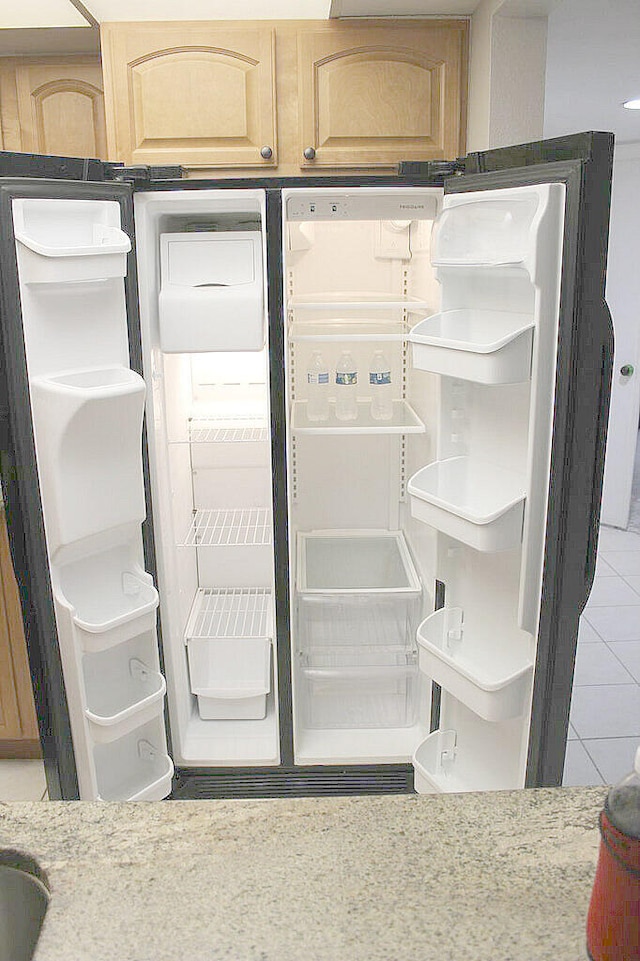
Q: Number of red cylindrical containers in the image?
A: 1